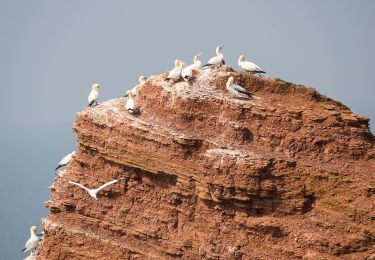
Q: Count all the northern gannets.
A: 12